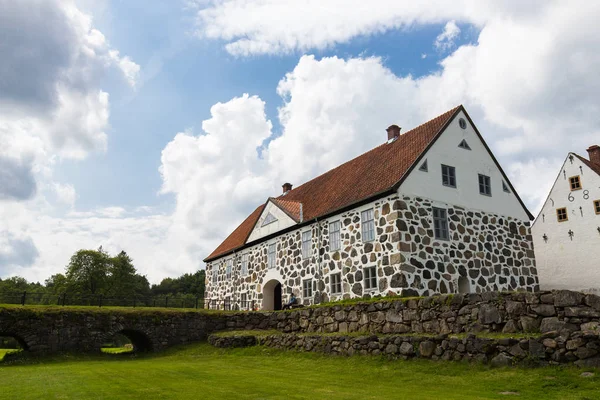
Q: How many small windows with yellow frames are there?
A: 3